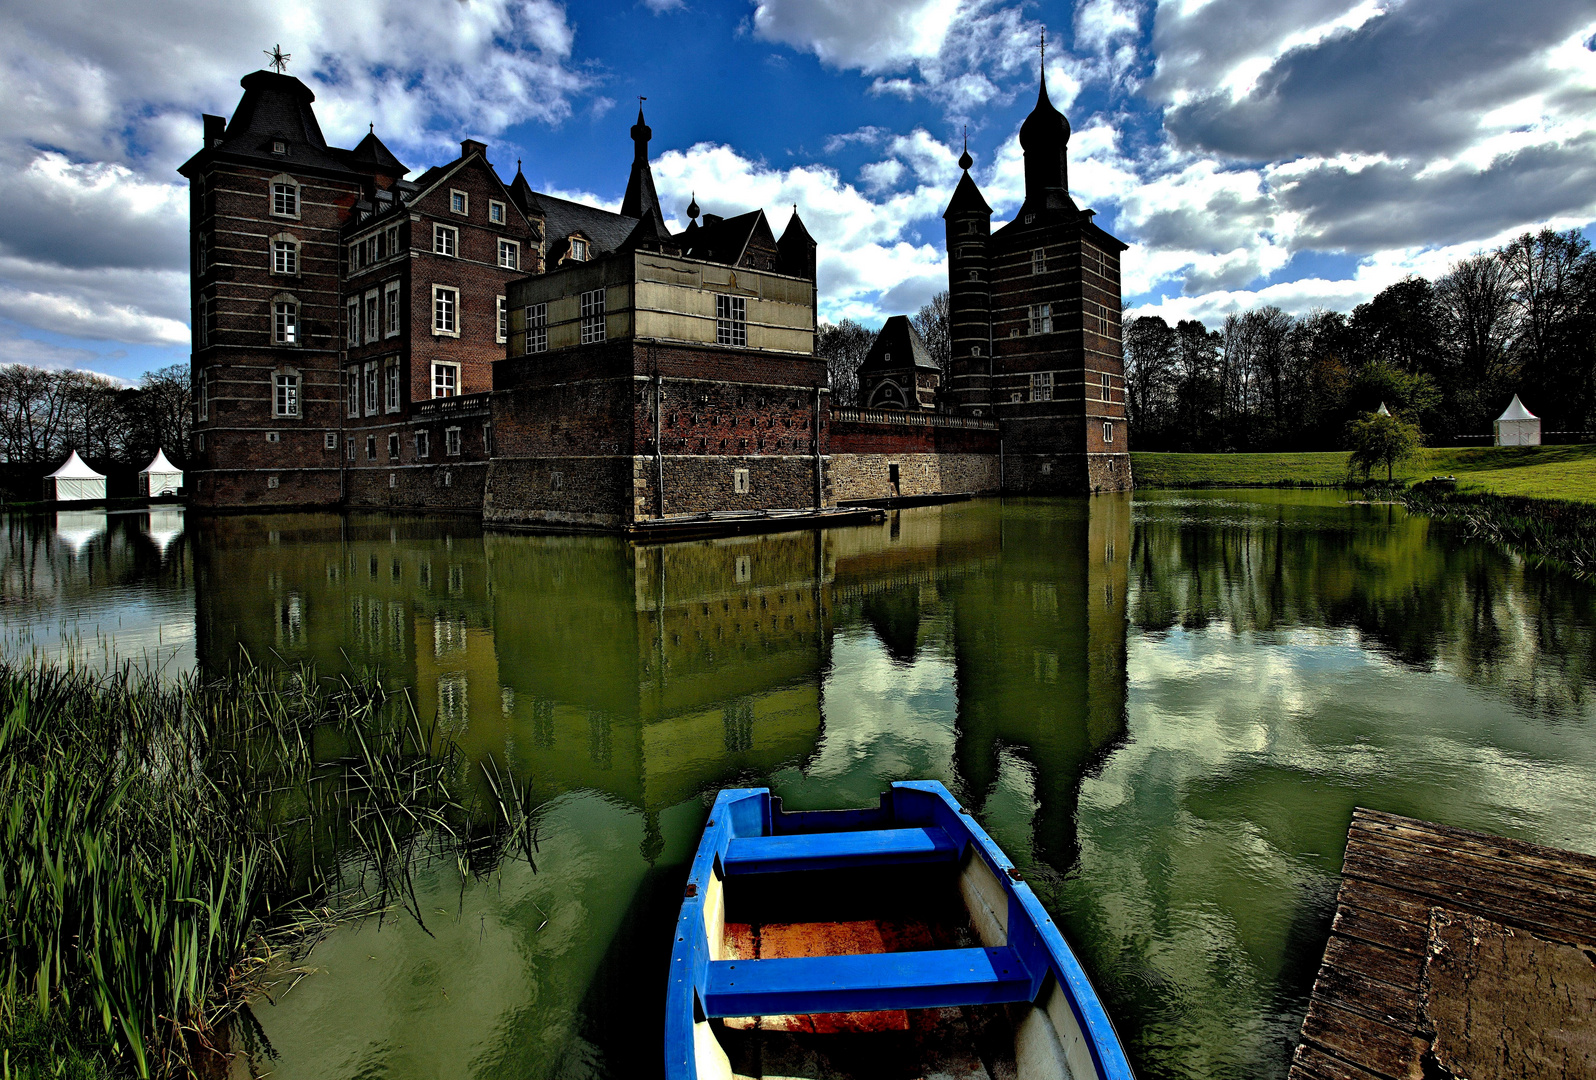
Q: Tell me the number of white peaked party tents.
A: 4